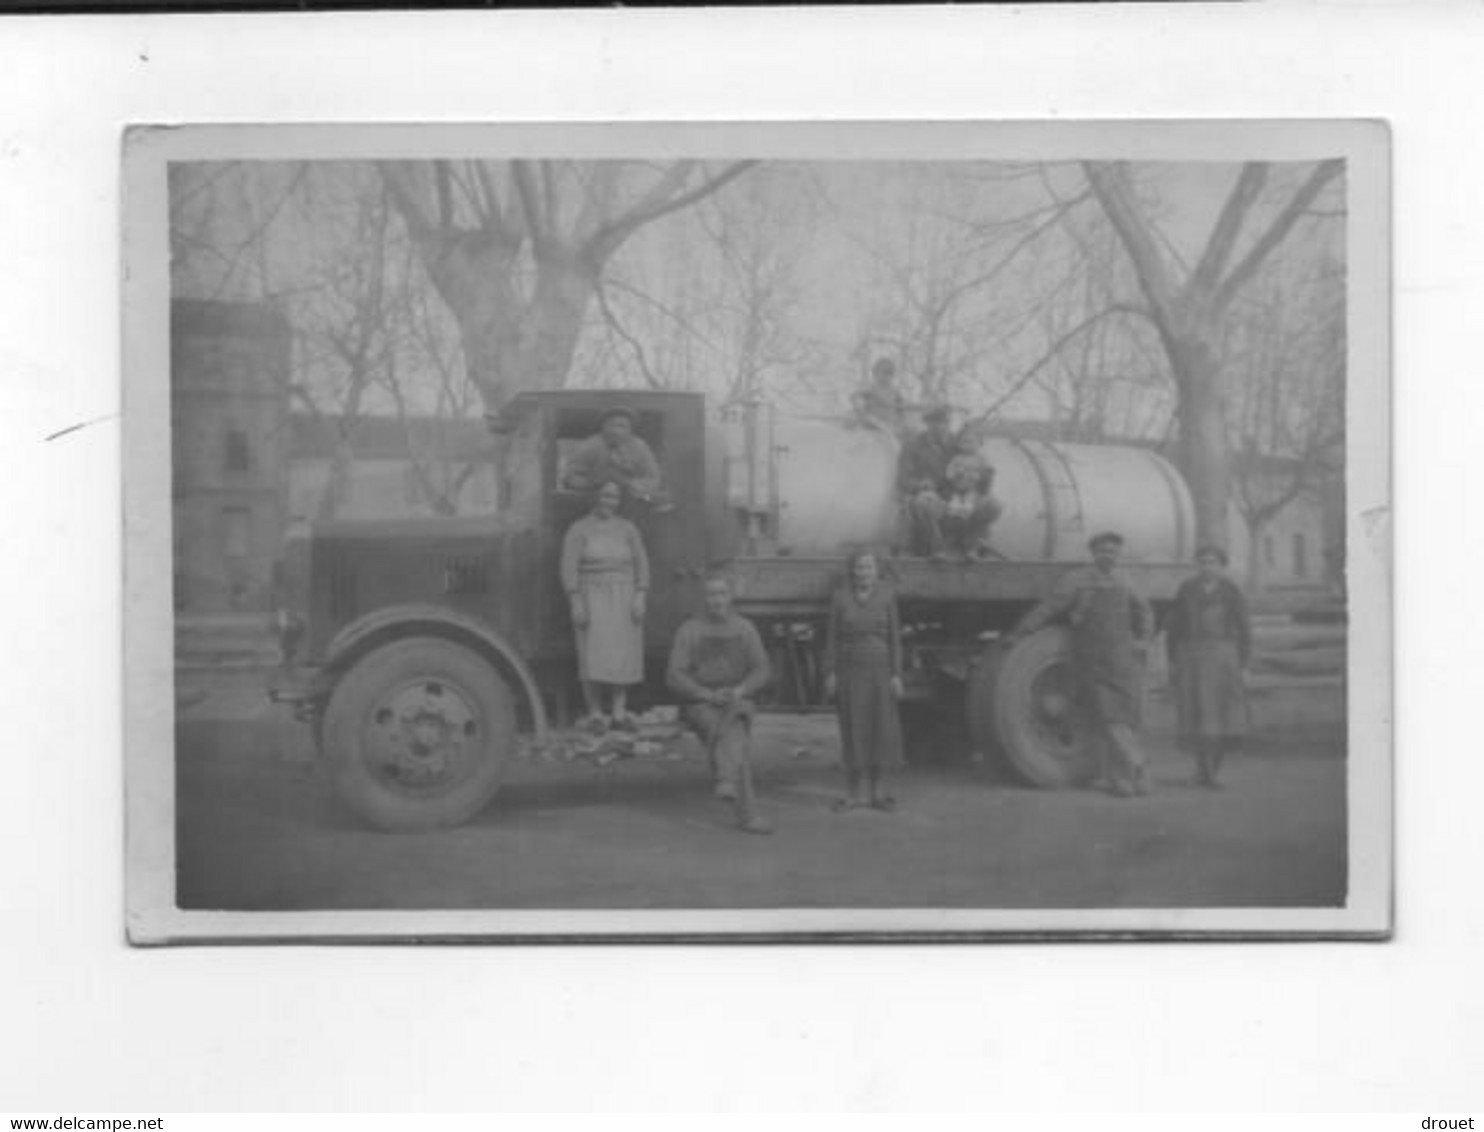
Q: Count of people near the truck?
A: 9